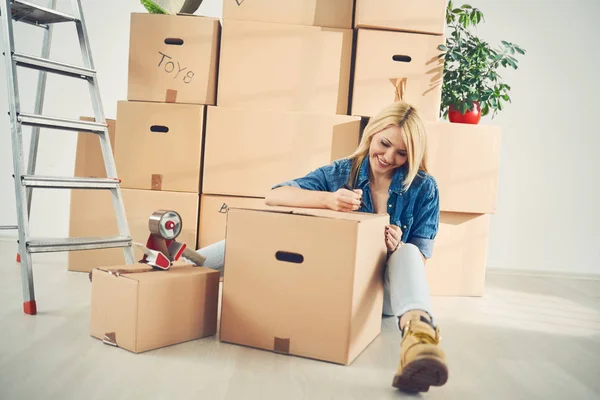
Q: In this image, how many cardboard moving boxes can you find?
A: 14